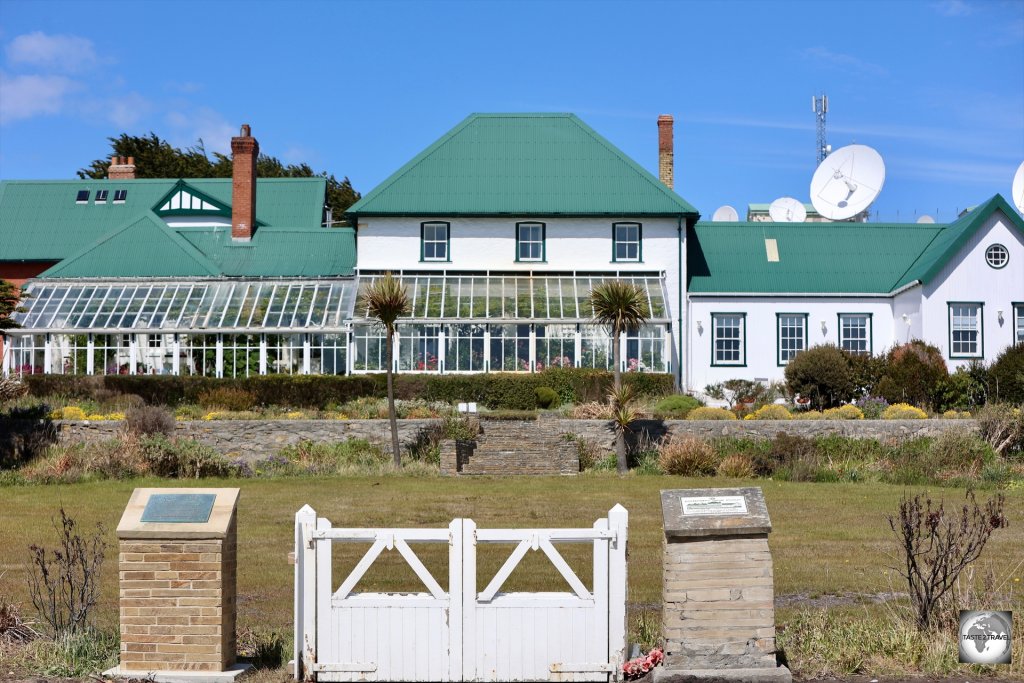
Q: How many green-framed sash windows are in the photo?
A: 8